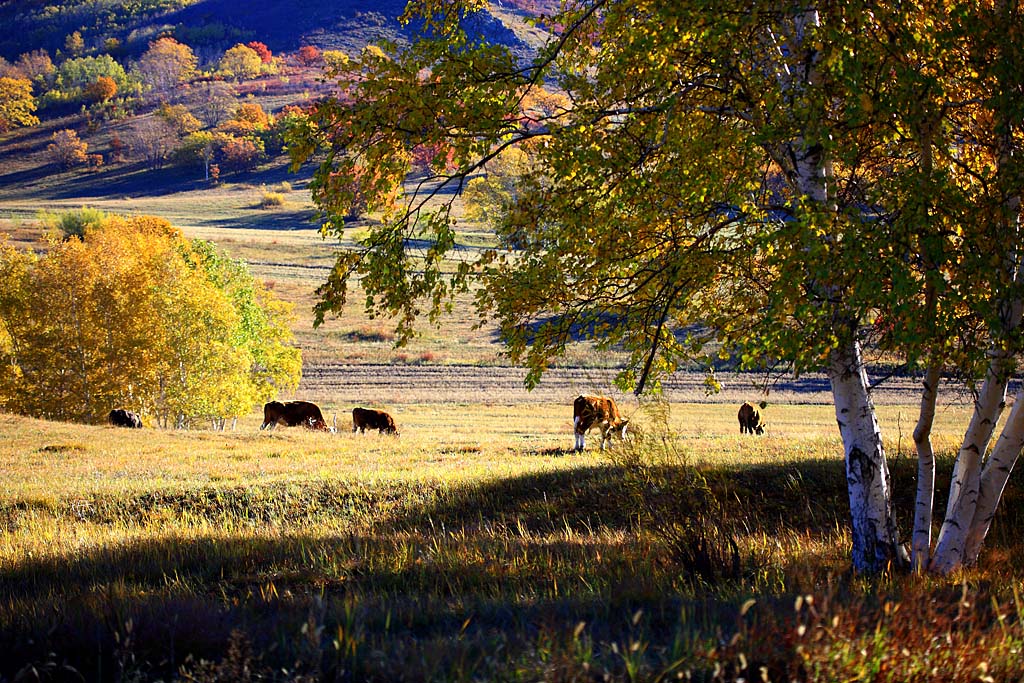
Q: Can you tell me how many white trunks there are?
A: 4